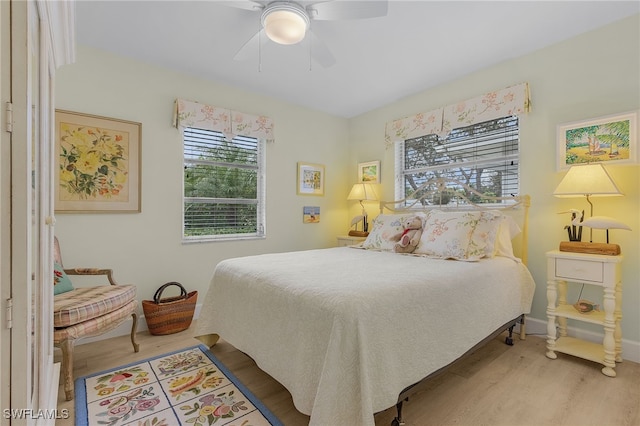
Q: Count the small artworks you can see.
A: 3